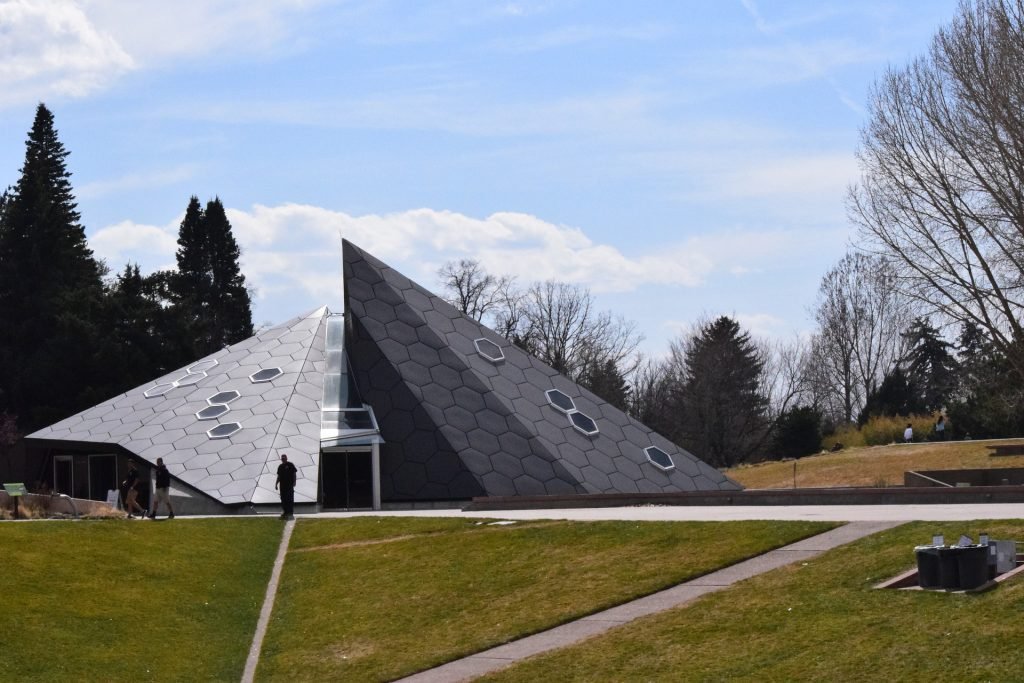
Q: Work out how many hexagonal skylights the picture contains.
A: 11